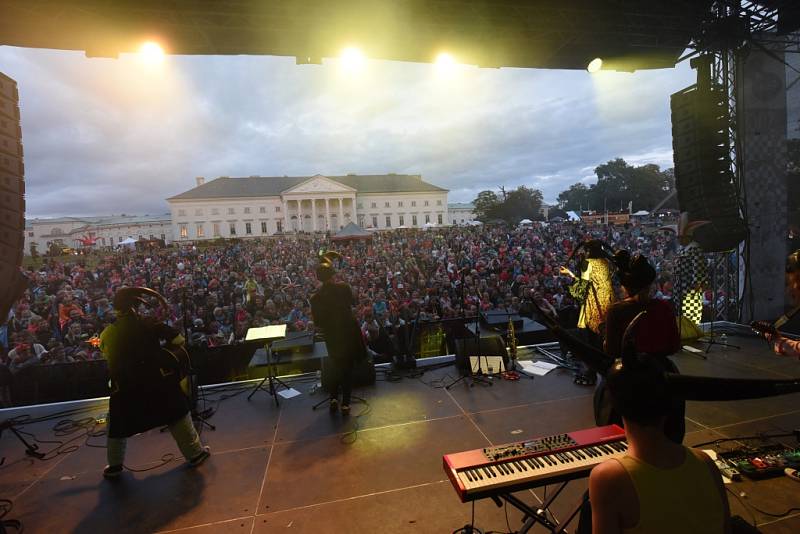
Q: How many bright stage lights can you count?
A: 4